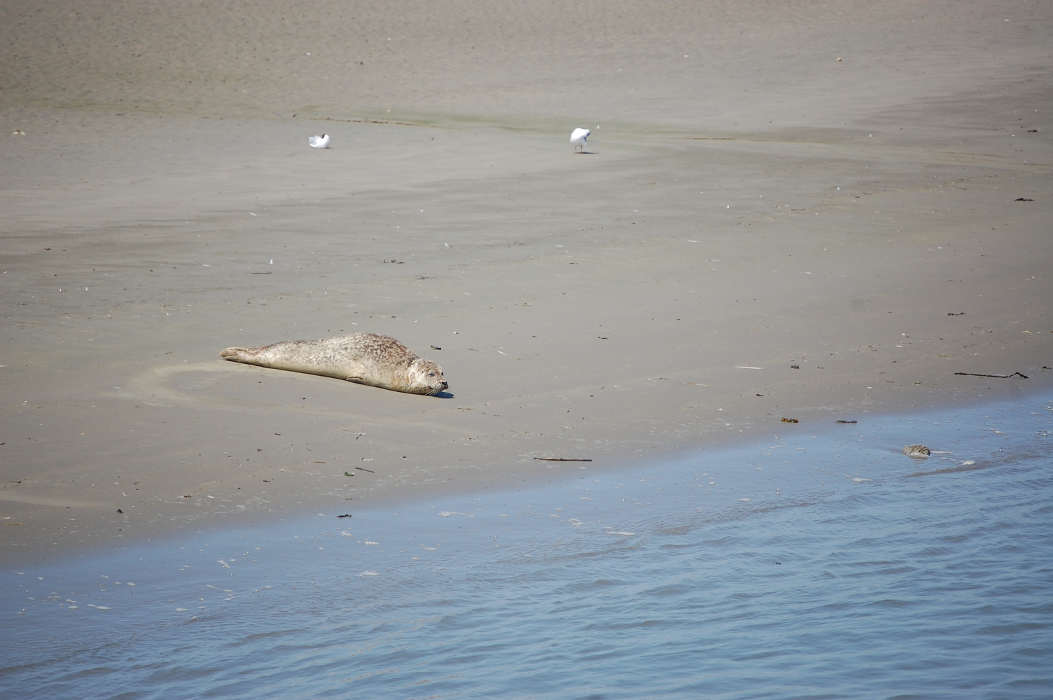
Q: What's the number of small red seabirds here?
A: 0